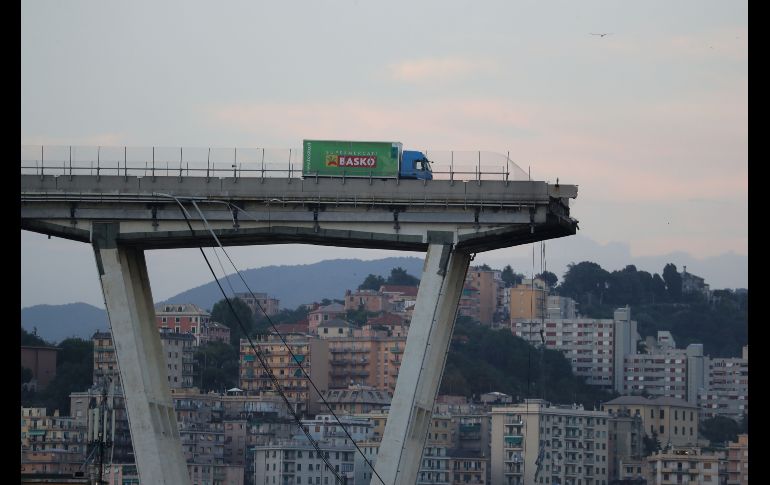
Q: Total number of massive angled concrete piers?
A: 2